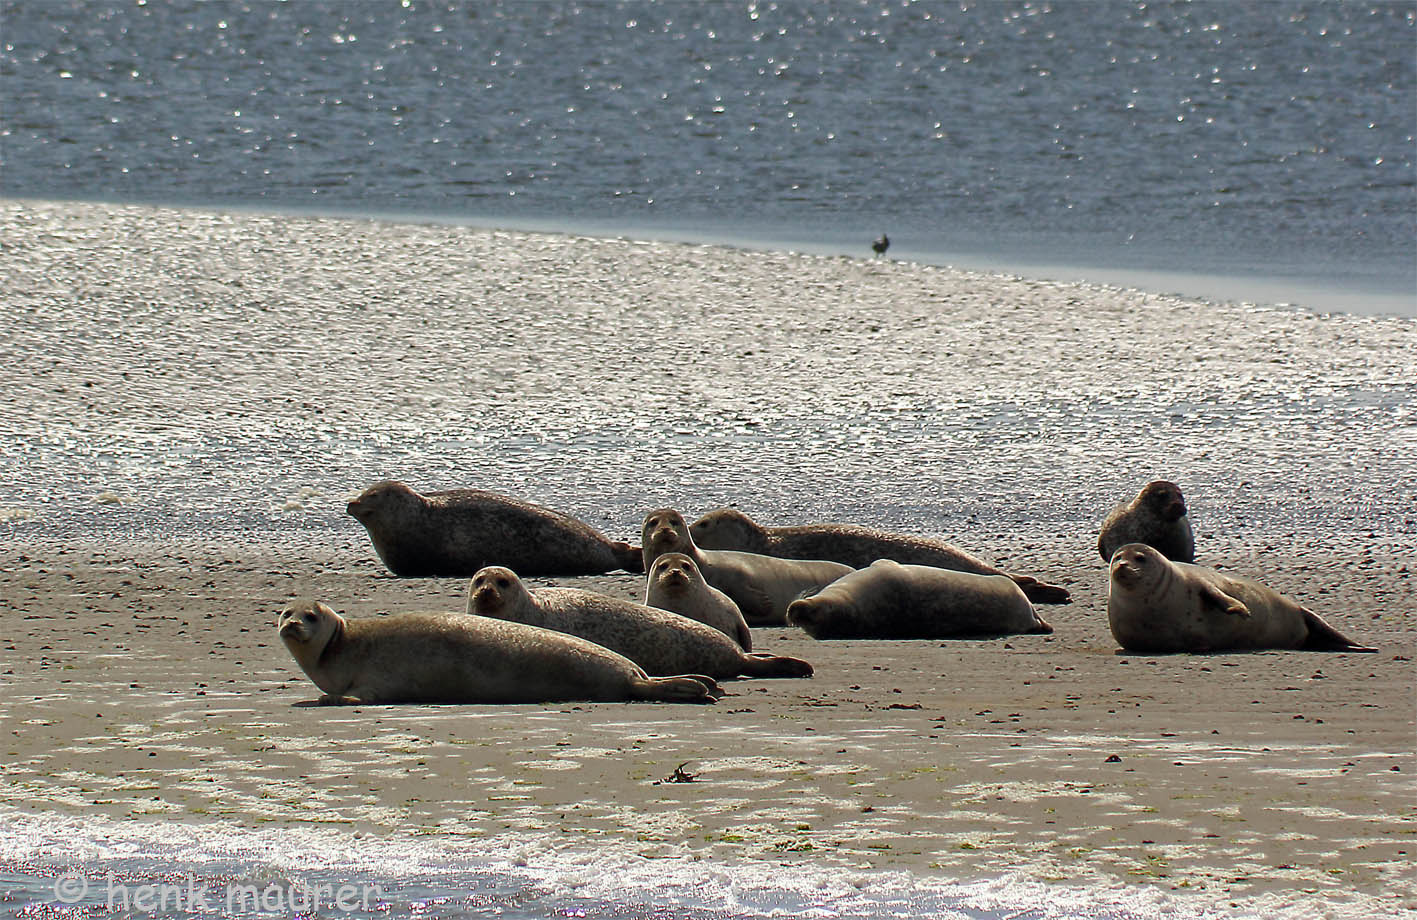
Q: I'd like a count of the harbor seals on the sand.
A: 9